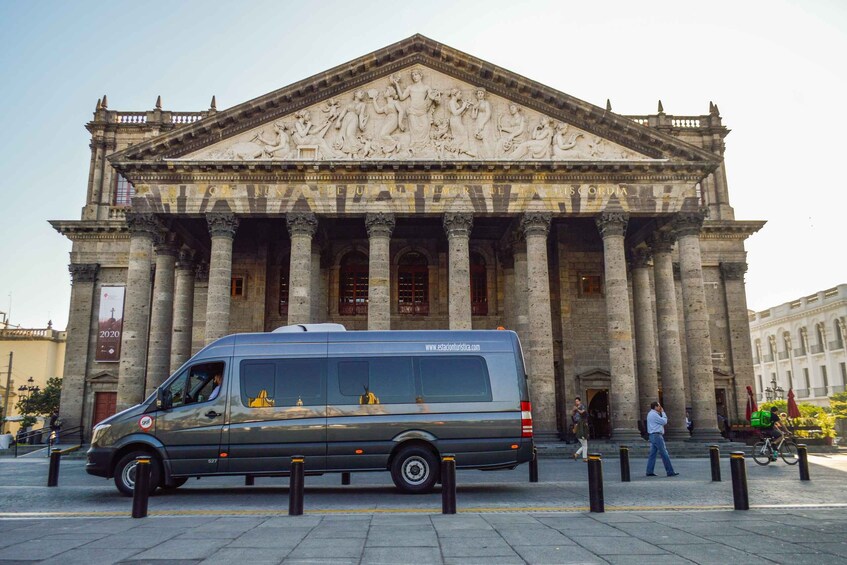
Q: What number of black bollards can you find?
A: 12